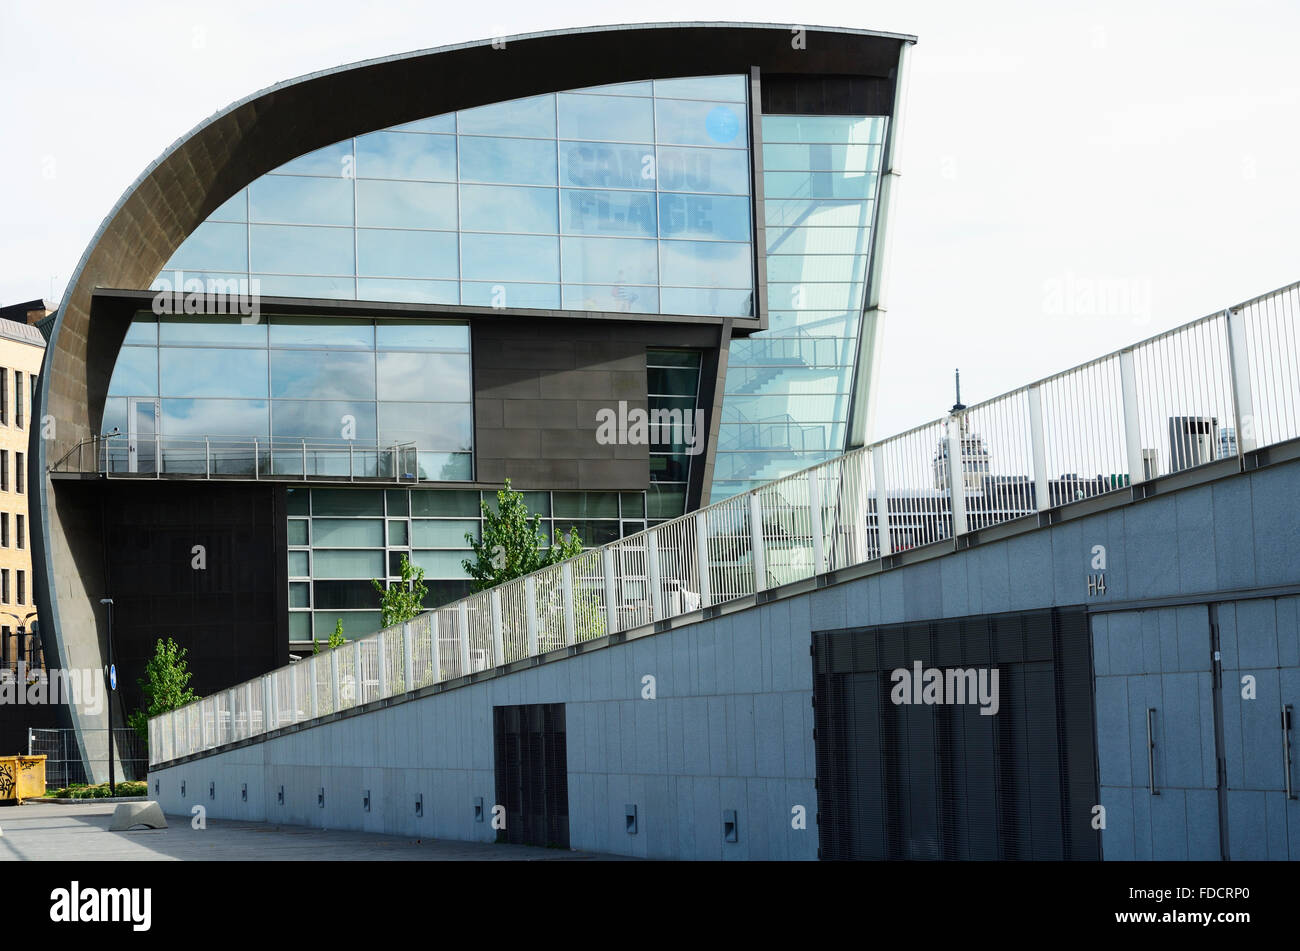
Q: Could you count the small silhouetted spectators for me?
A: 0